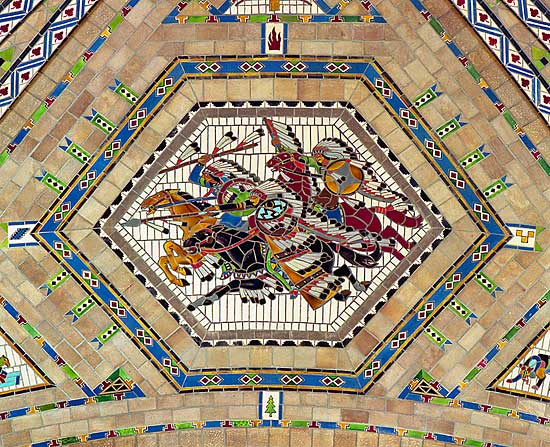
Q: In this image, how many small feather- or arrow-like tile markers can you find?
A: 14